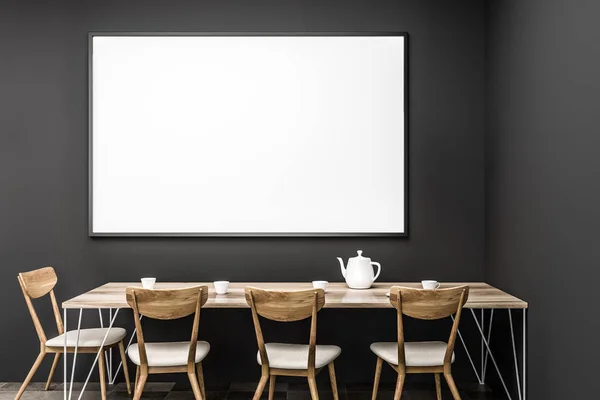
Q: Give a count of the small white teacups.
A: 4